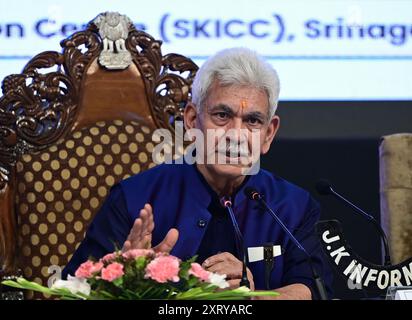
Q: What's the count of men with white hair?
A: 1